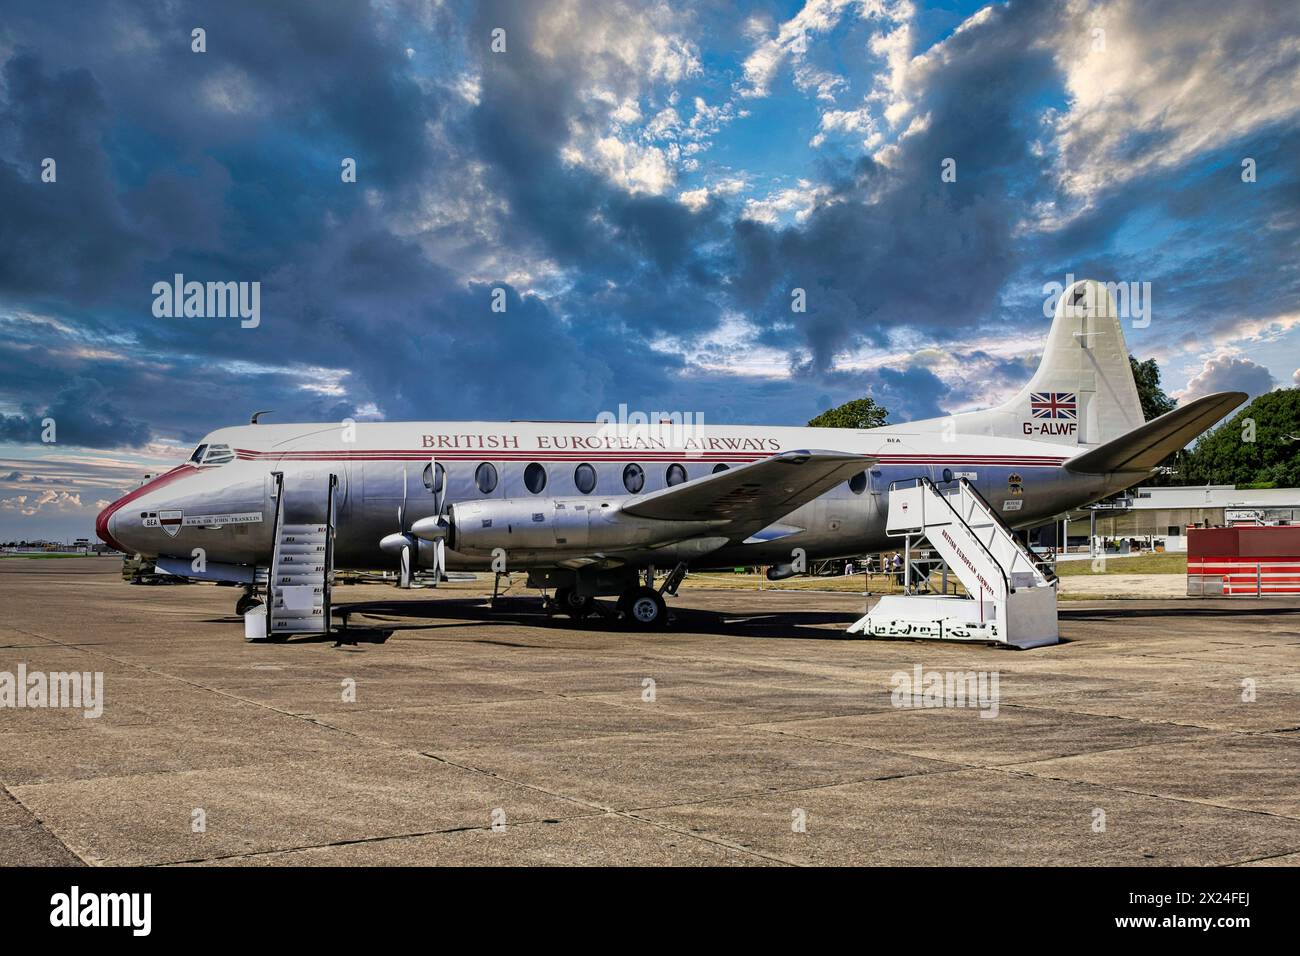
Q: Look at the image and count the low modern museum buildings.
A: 1